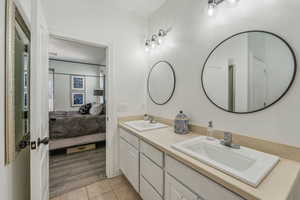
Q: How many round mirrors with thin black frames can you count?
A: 2